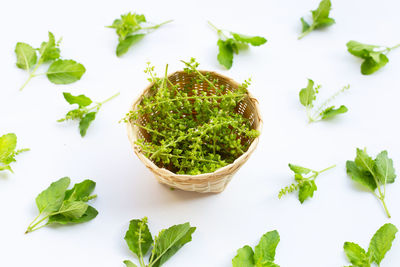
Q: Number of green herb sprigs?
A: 14